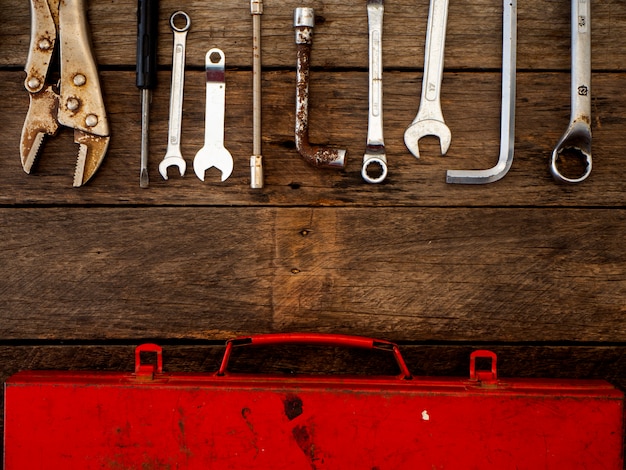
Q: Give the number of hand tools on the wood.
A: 10